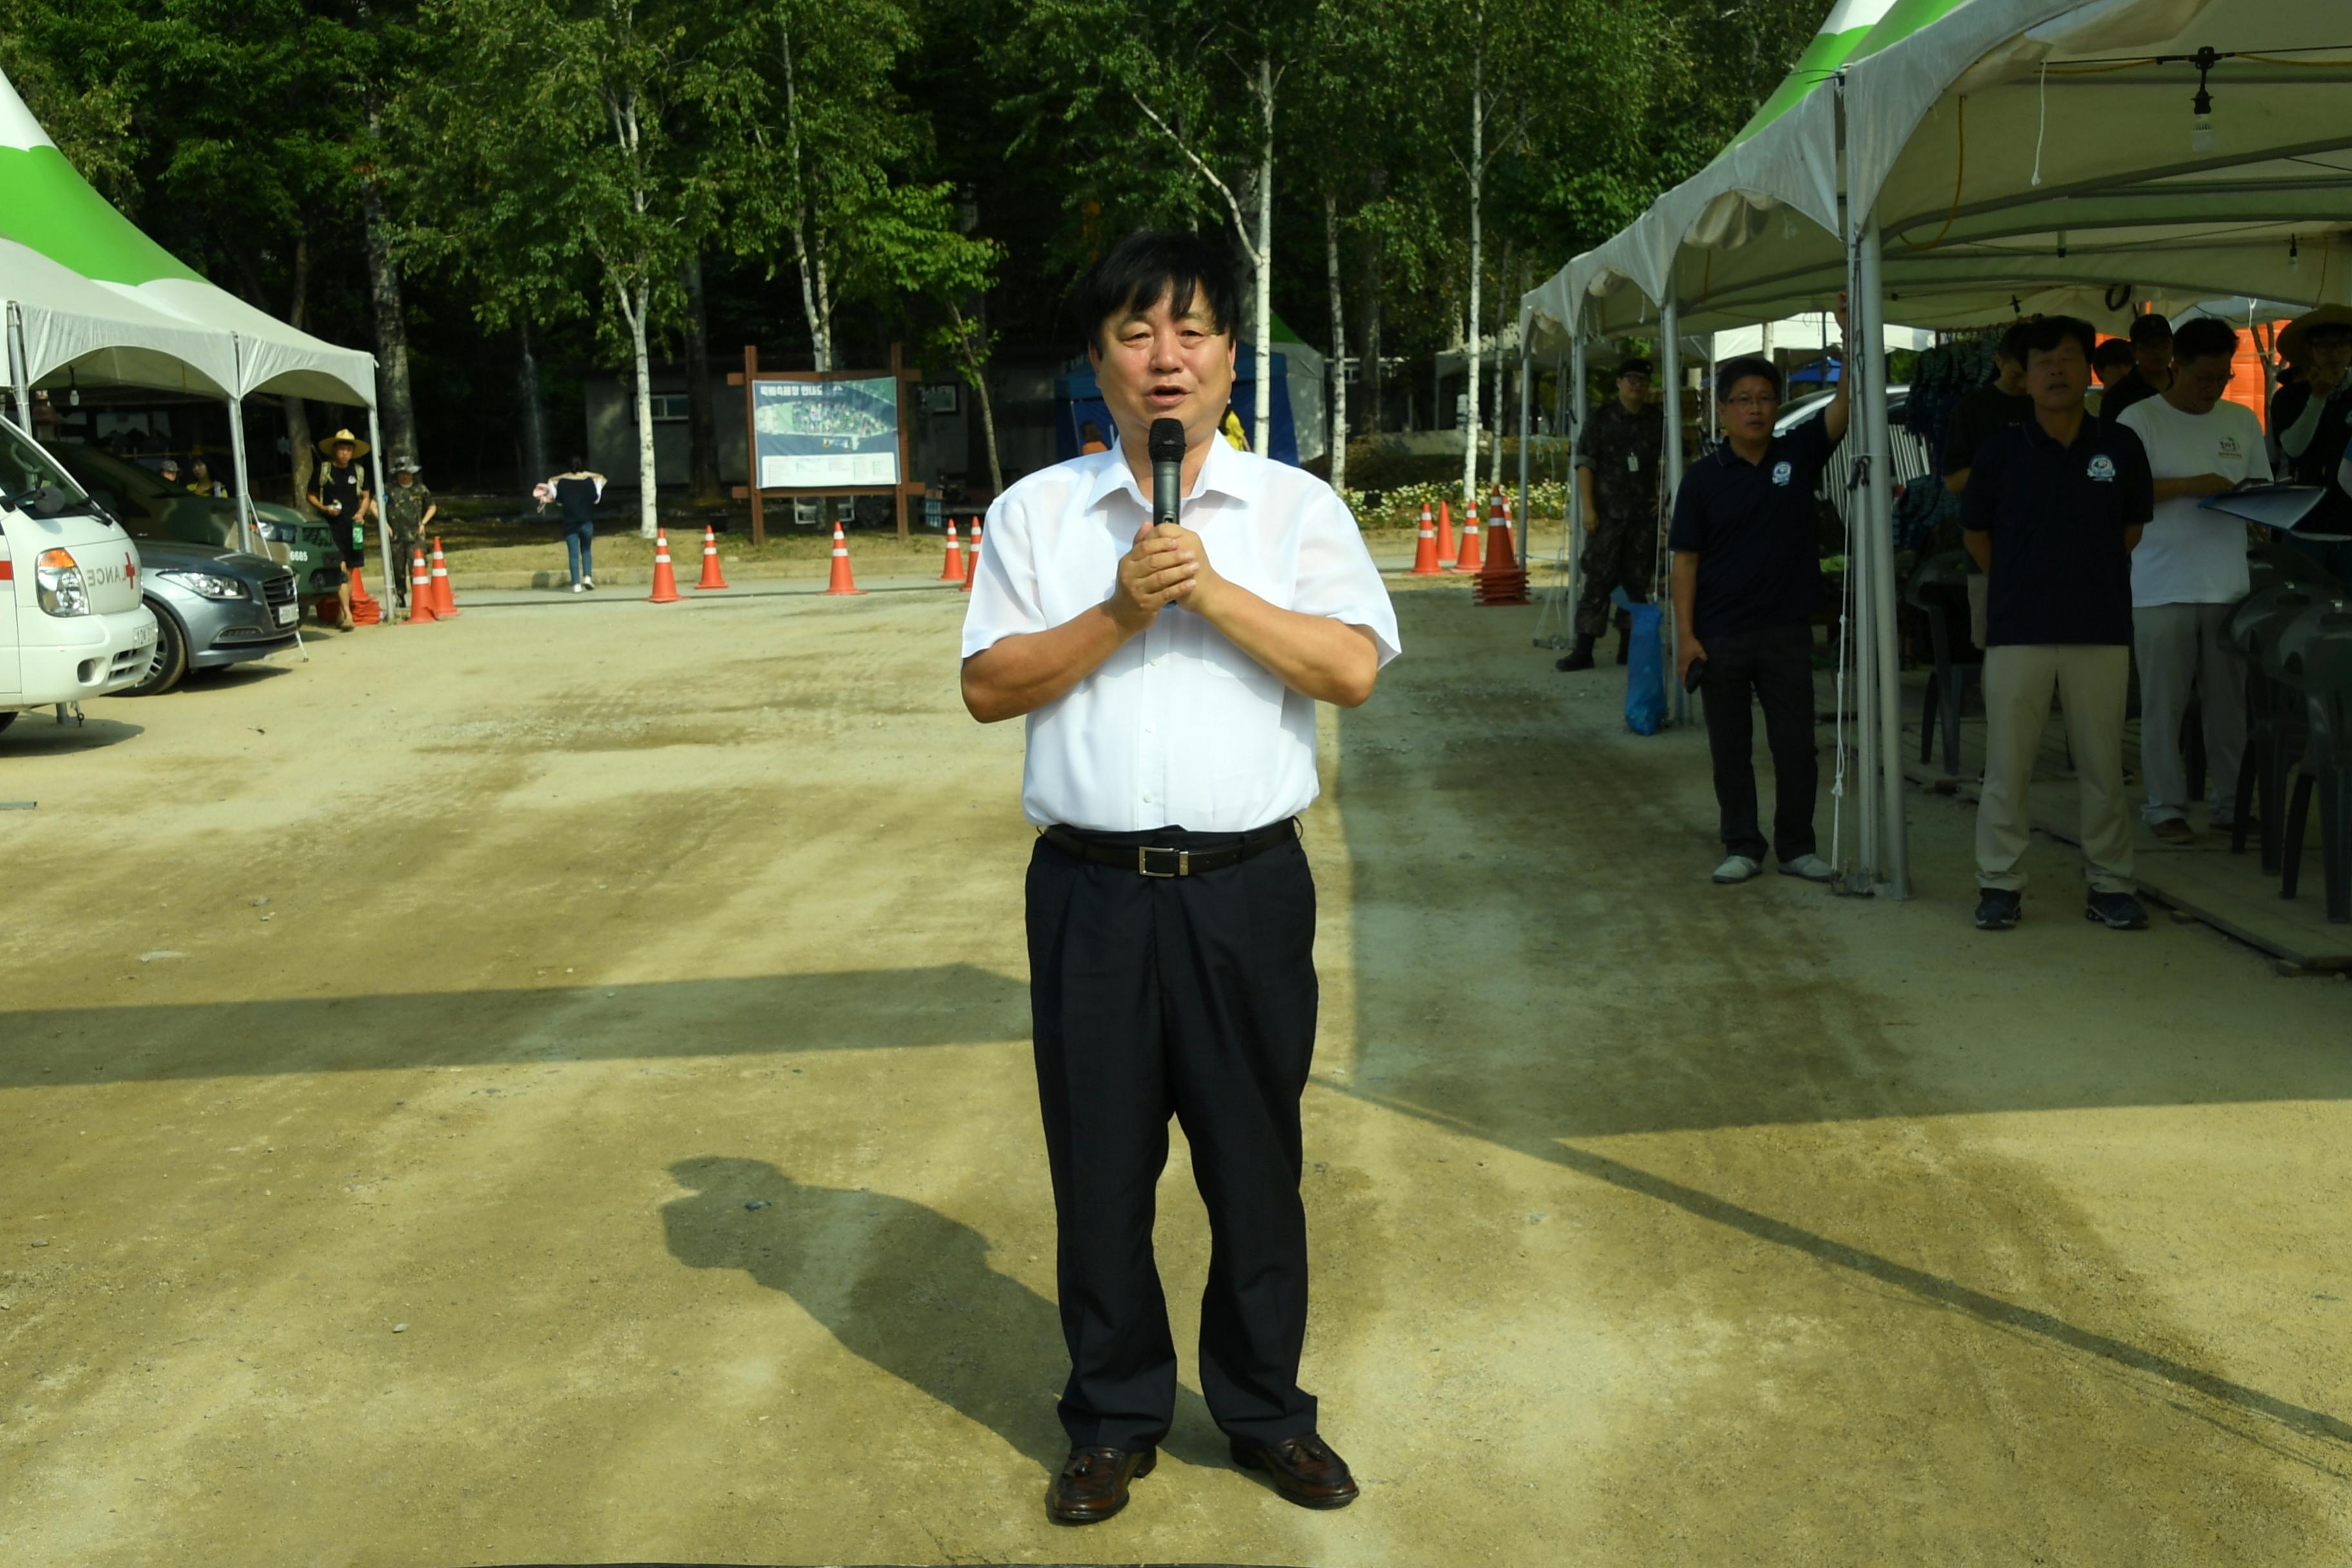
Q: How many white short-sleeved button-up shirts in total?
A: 1